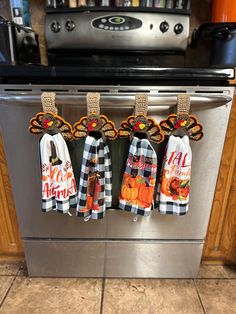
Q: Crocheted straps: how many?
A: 4